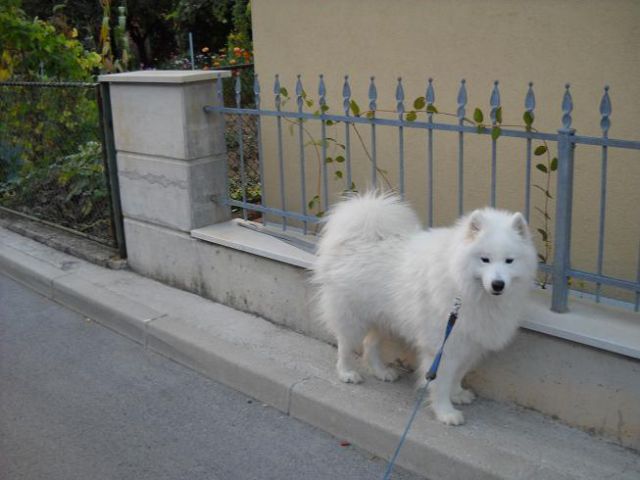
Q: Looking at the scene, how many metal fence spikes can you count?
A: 15